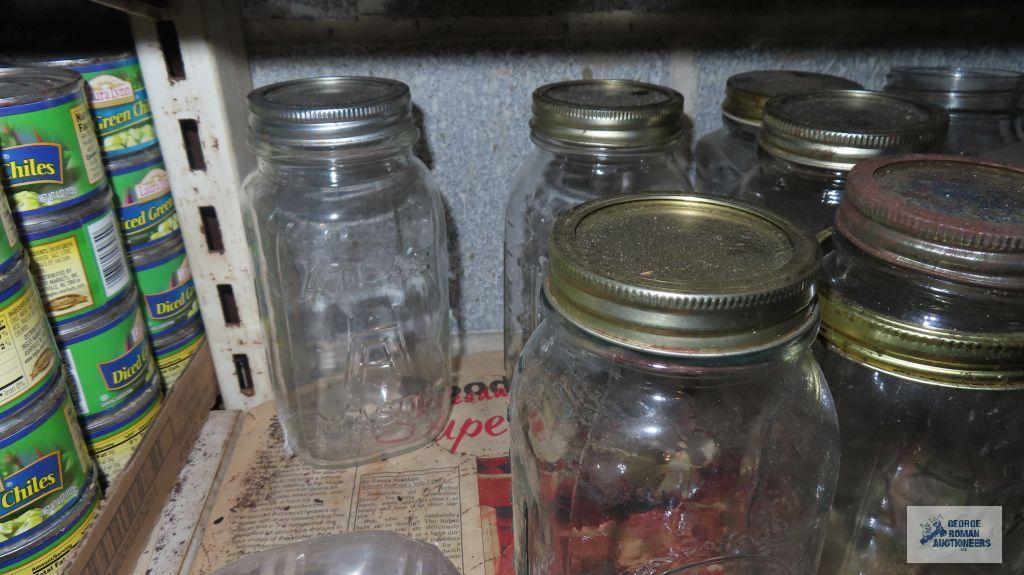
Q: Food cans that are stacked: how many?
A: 12